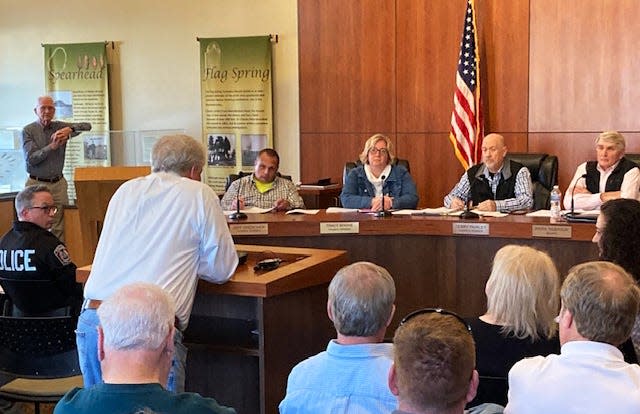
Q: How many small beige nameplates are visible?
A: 4